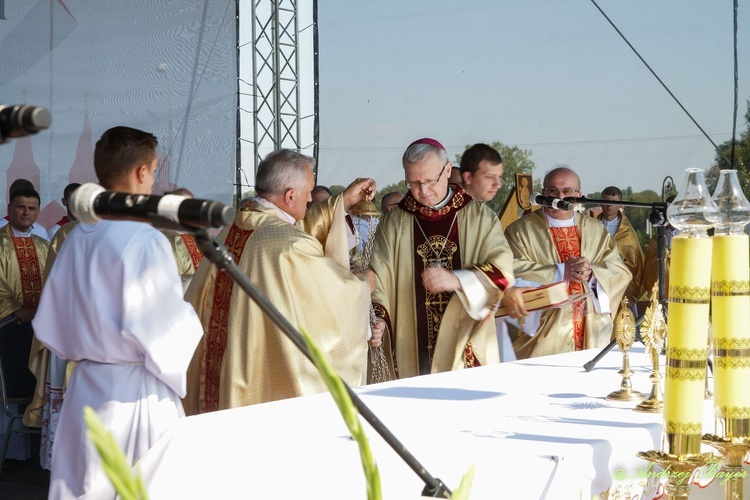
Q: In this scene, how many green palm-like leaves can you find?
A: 3